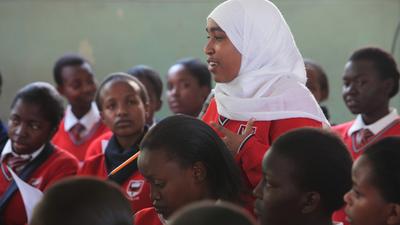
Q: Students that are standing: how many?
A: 1